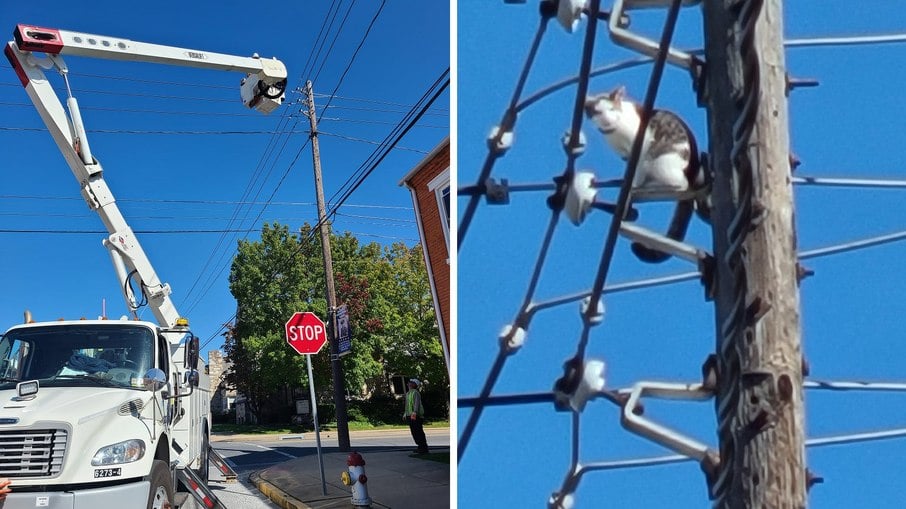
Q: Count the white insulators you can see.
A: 8